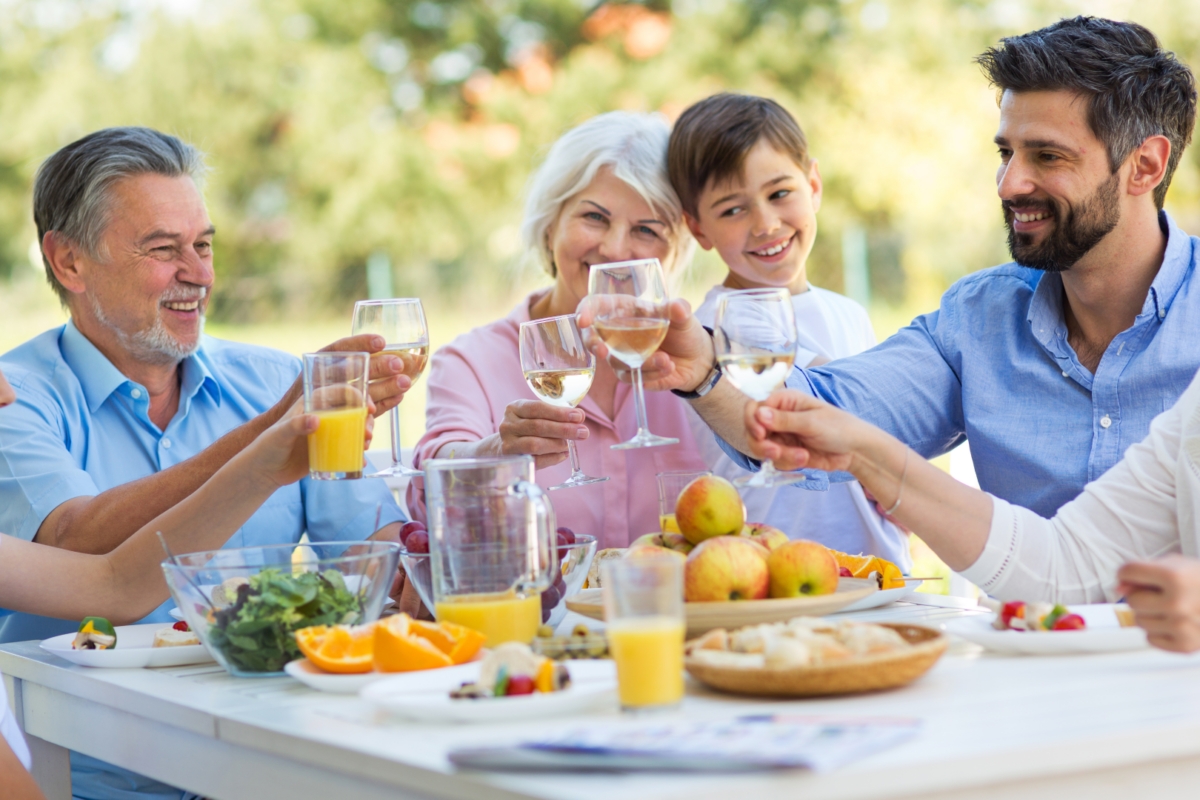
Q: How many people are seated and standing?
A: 6